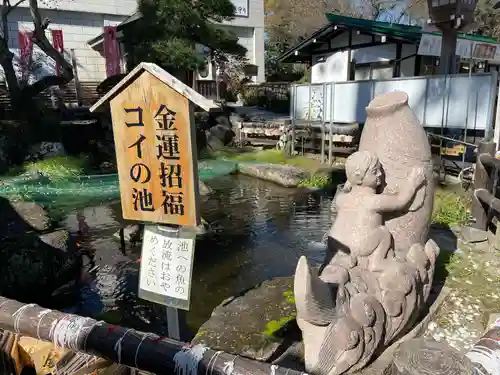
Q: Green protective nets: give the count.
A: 1